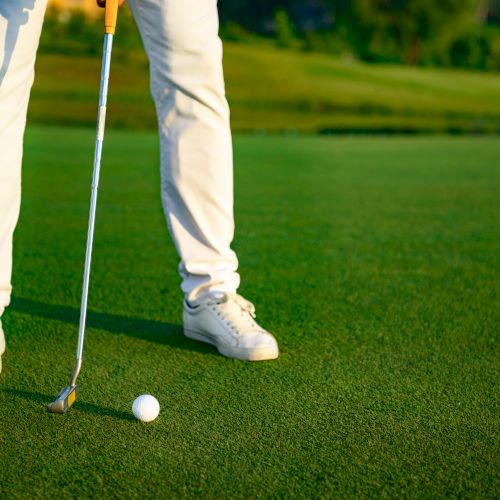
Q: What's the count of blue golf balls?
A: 0